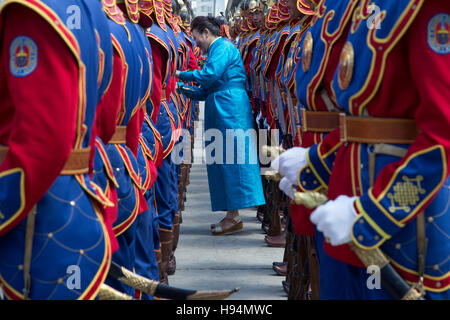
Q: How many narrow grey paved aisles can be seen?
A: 1